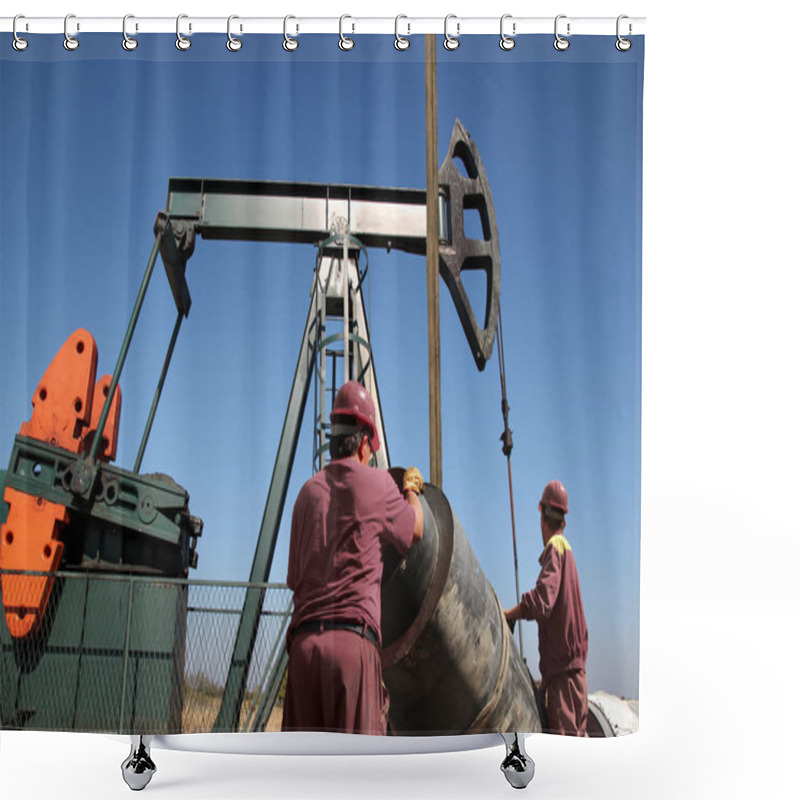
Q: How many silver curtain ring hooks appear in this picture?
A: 12